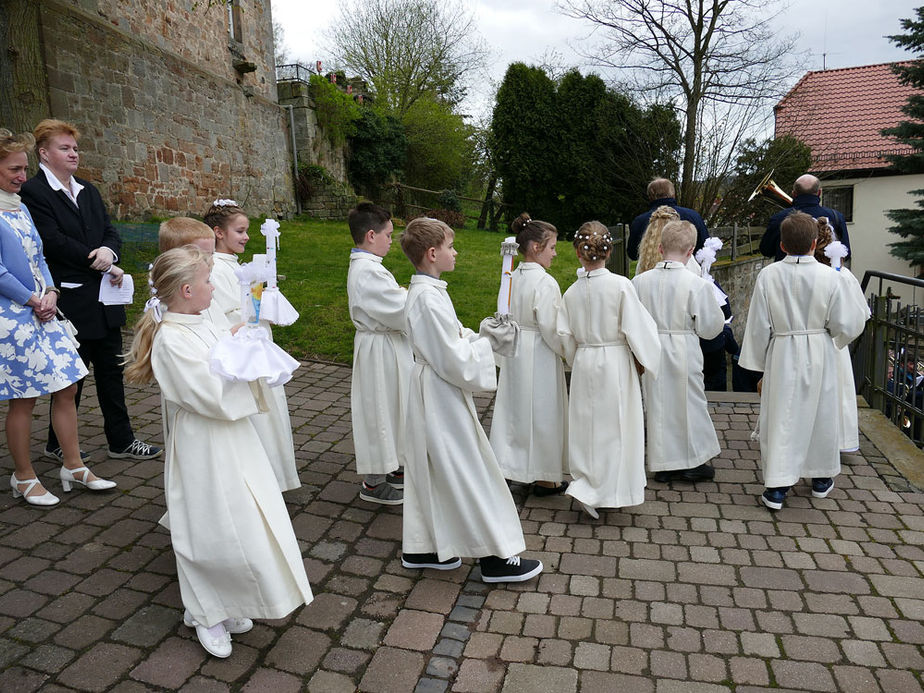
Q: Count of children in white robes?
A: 11